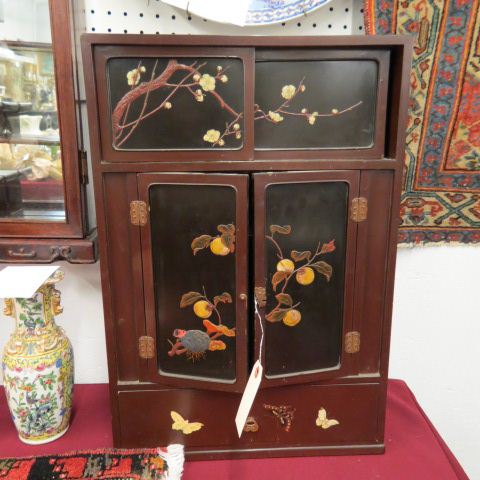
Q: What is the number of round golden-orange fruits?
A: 5